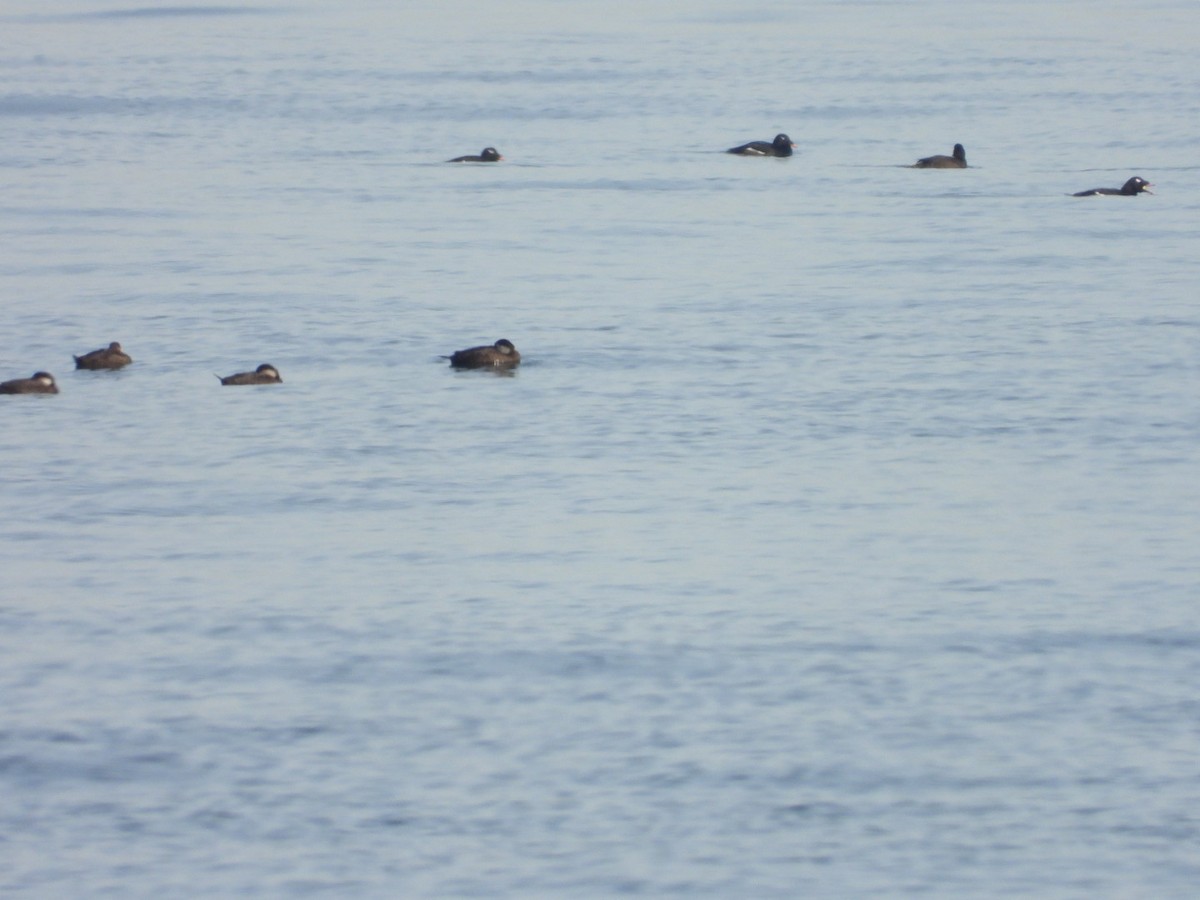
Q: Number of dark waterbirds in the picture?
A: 8